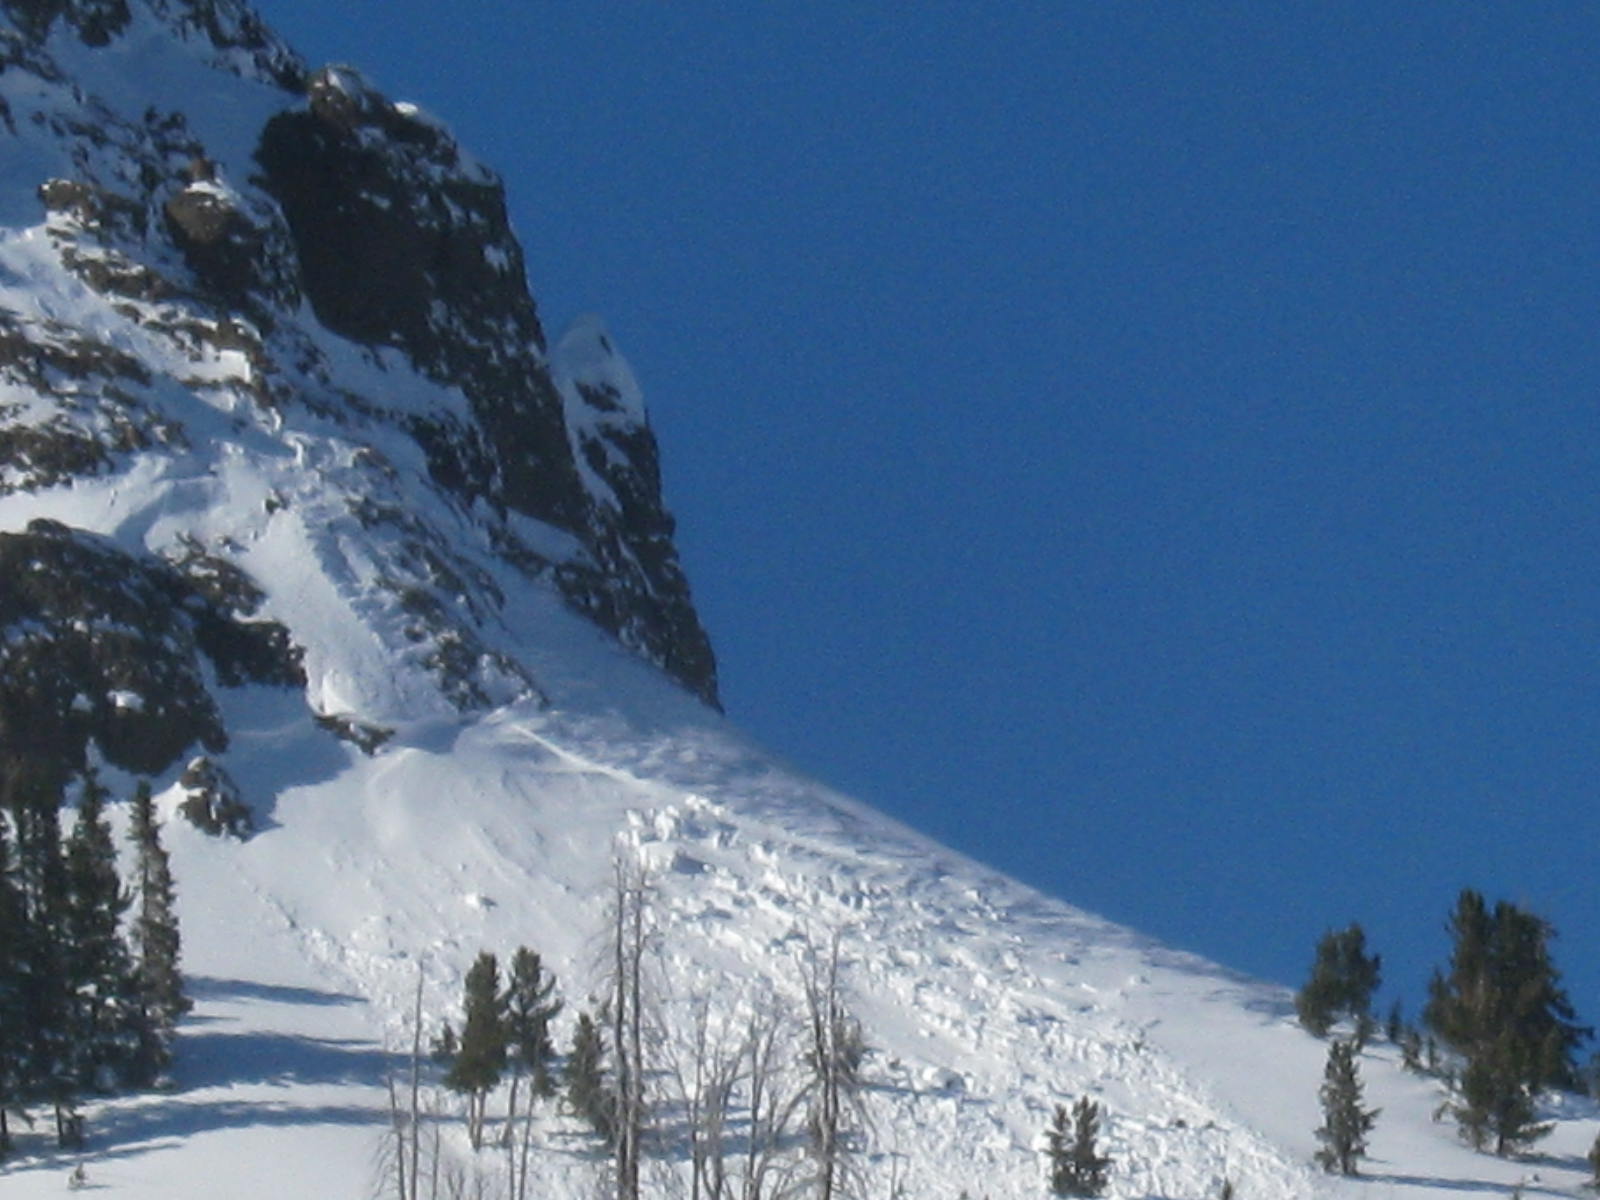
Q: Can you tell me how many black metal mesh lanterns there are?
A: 0